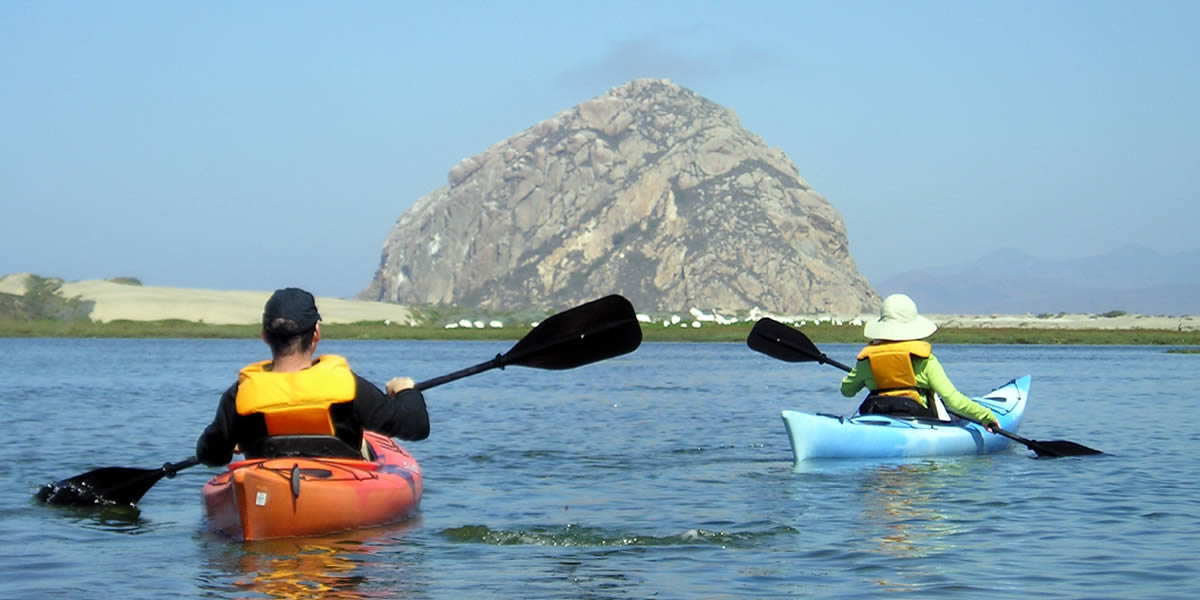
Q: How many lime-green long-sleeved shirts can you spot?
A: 1